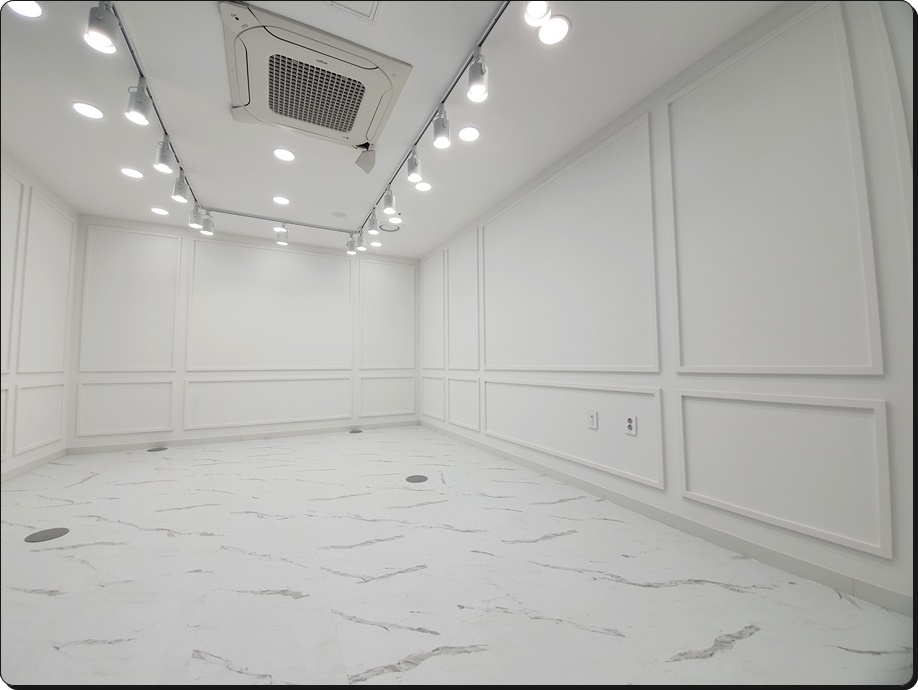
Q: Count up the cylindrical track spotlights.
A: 15